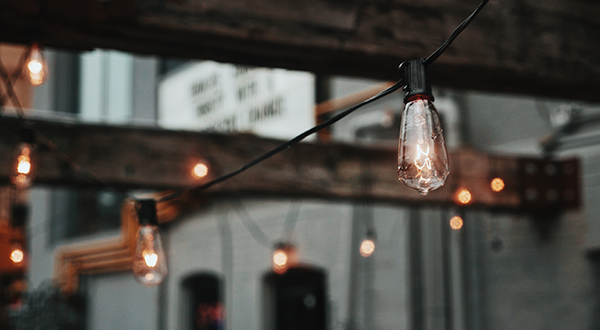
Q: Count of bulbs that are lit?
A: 11